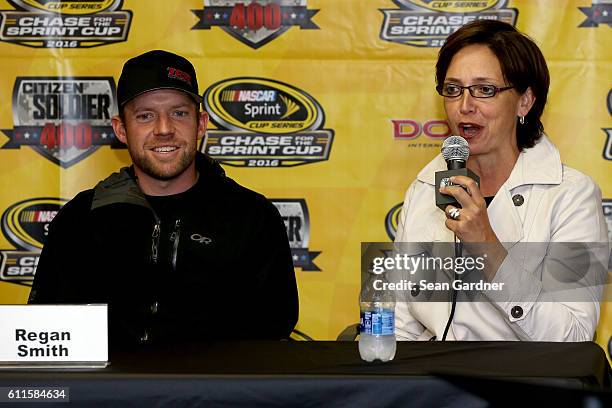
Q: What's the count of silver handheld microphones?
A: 1